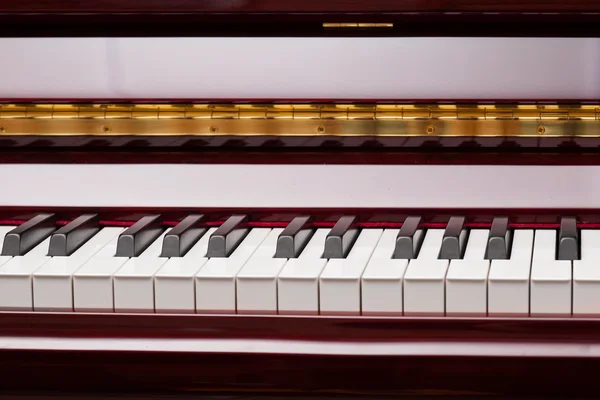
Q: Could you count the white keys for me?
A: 15